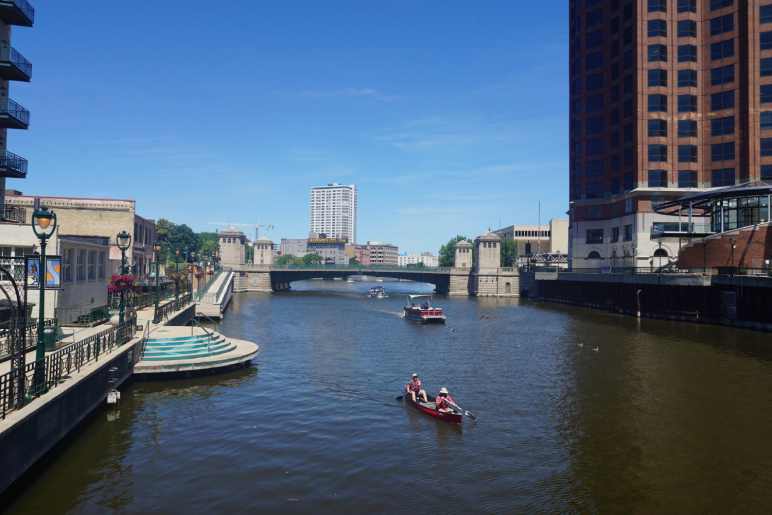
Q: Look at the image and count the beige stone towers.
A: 4